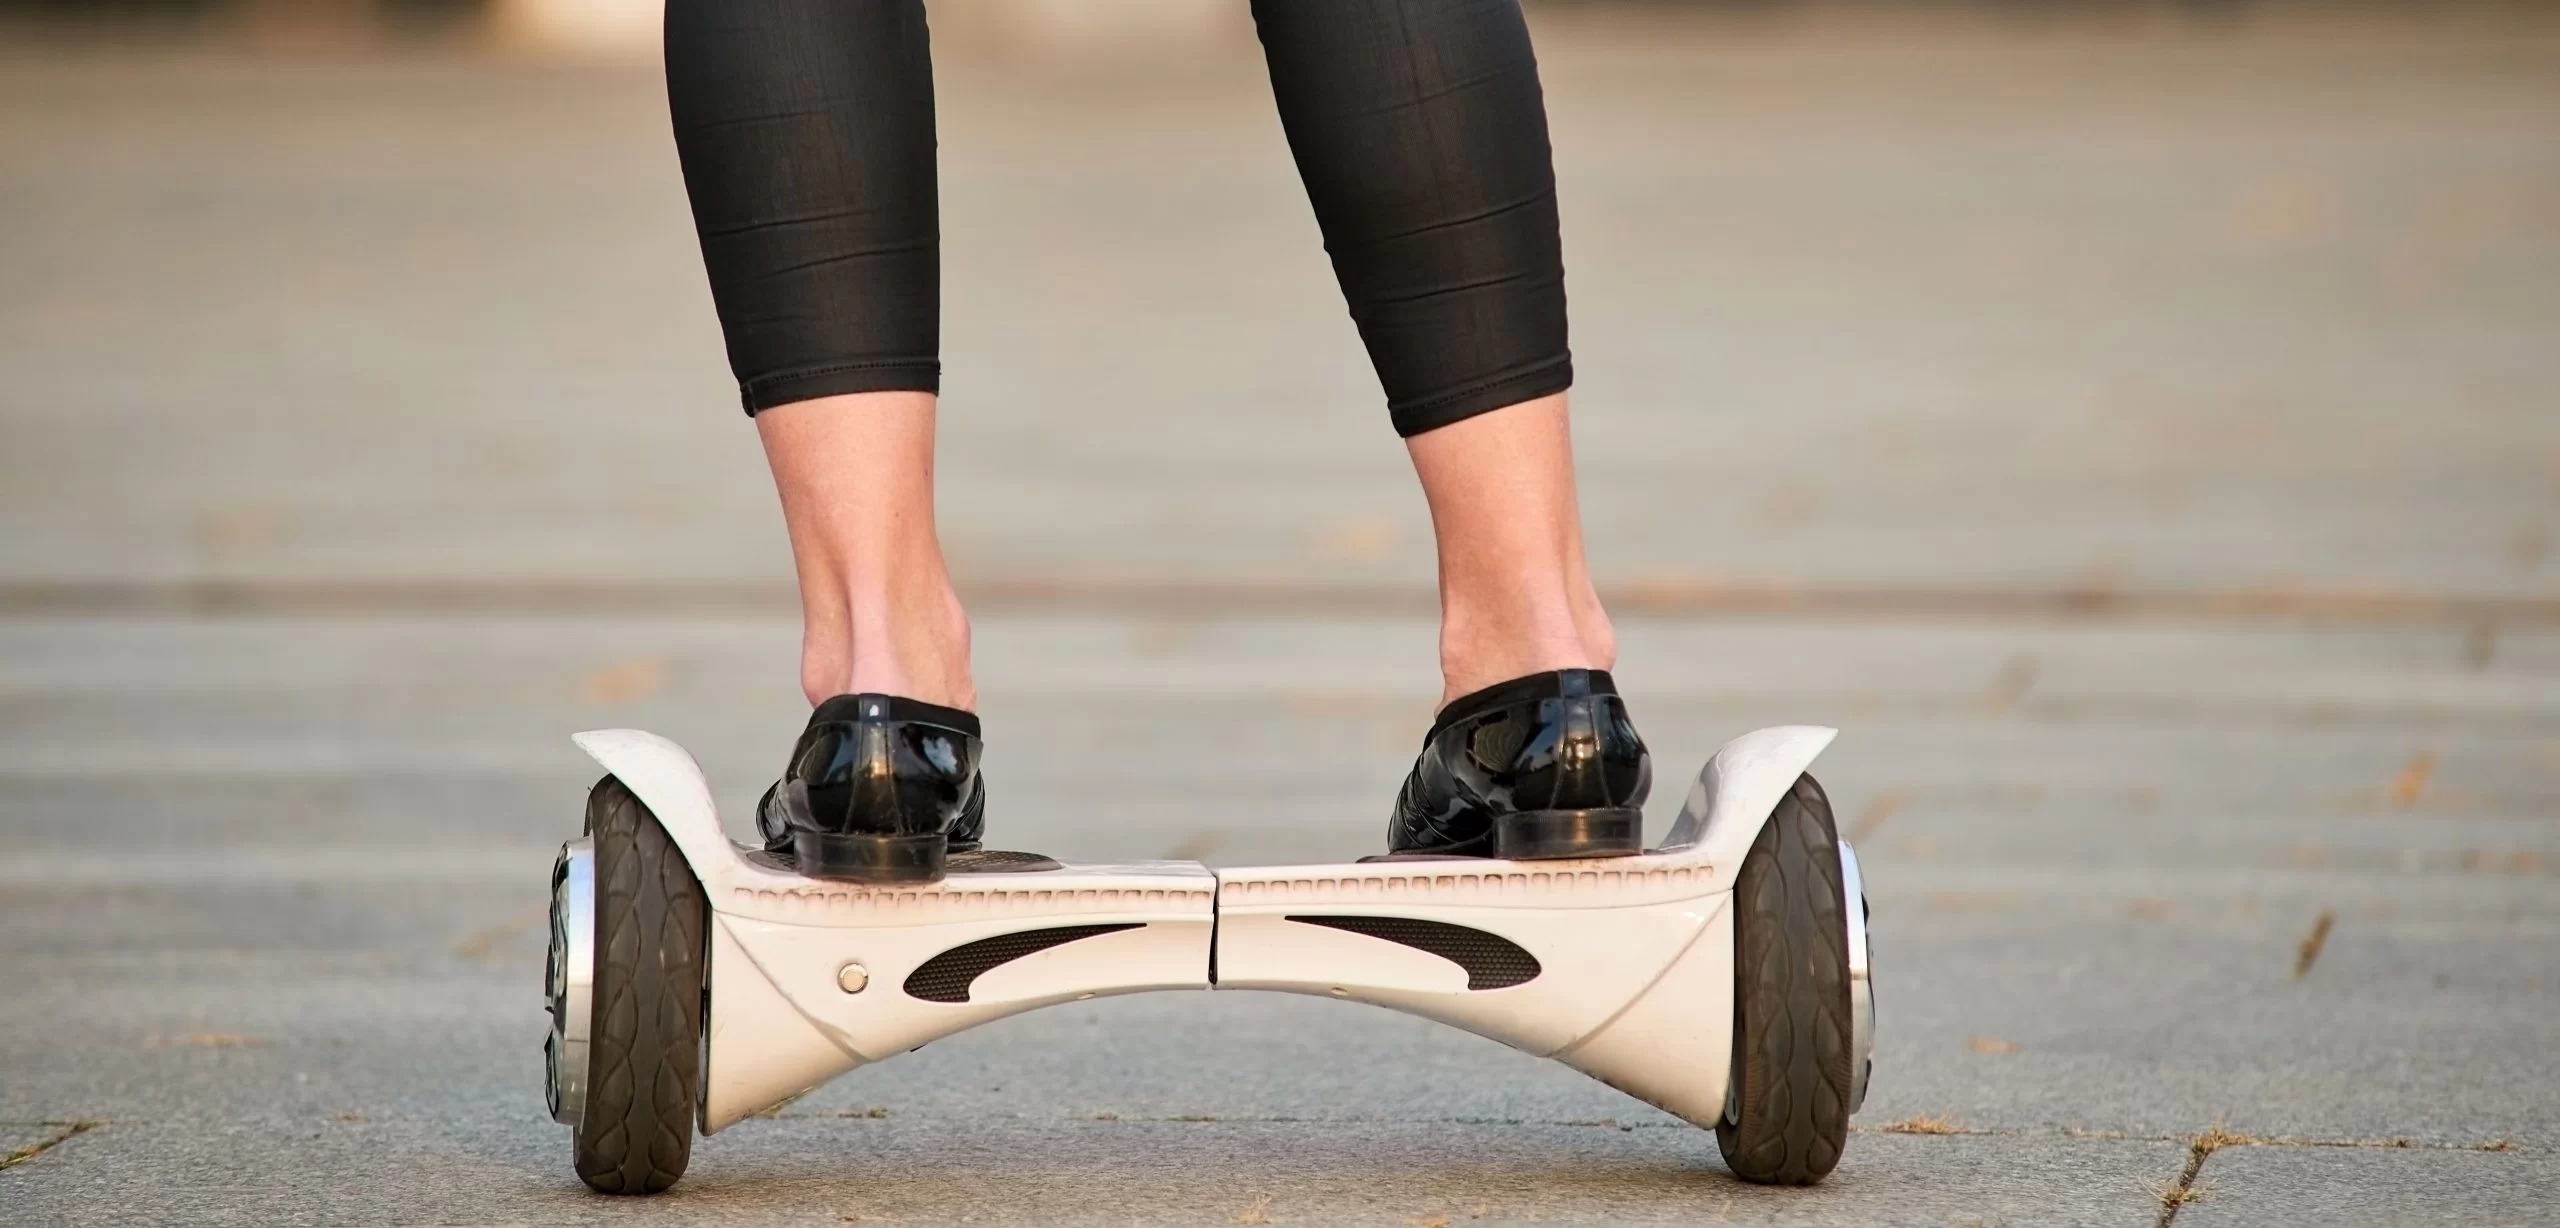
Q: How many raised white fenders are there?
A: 2